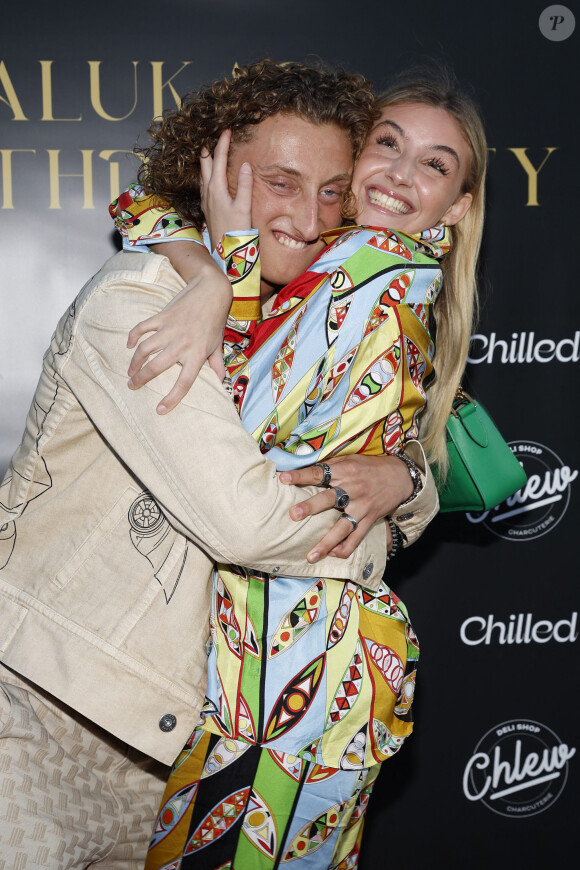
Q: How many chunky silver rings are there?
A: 3